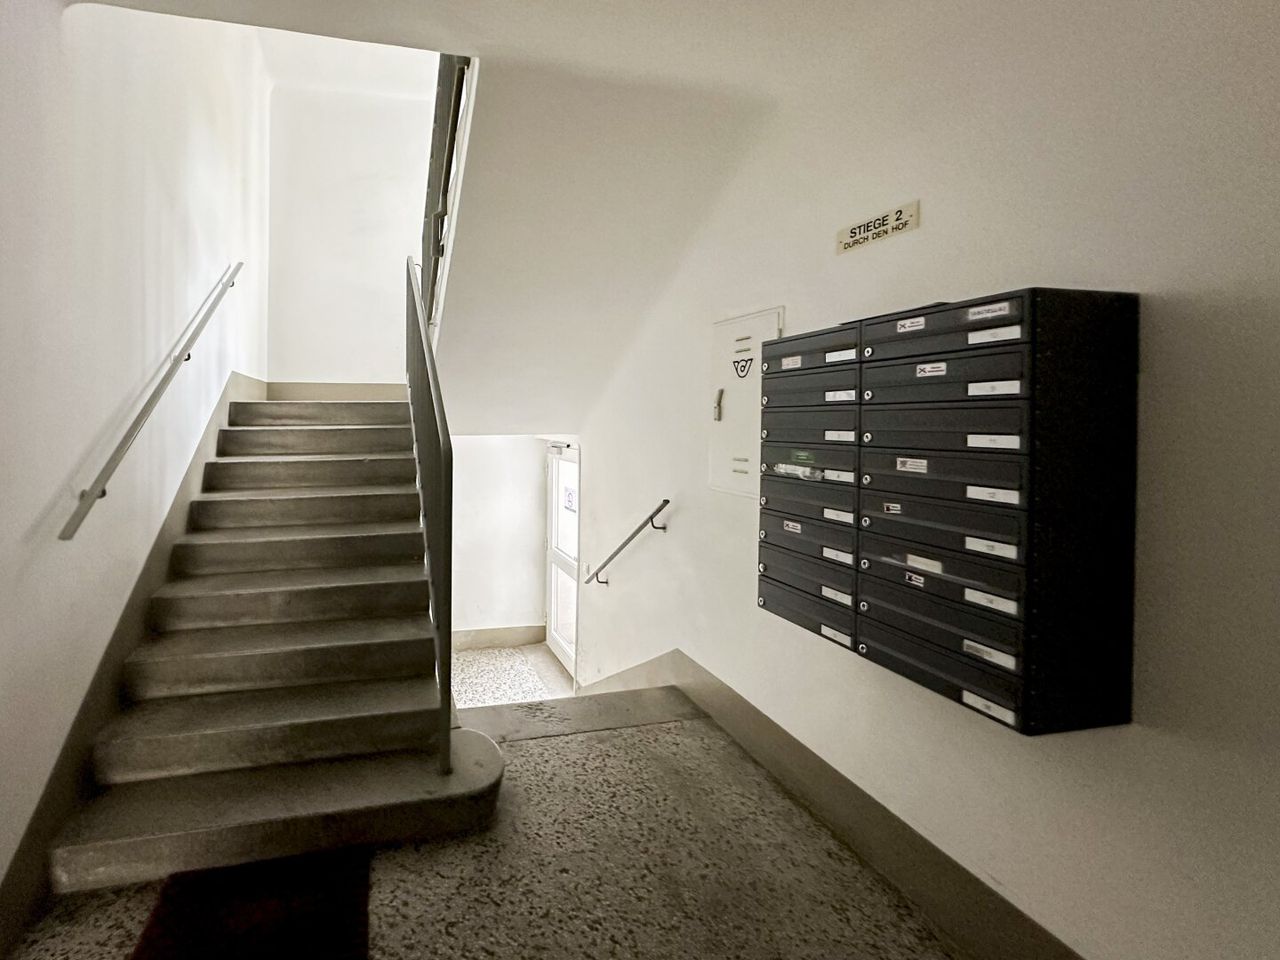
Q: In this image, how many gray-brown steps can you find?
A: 9